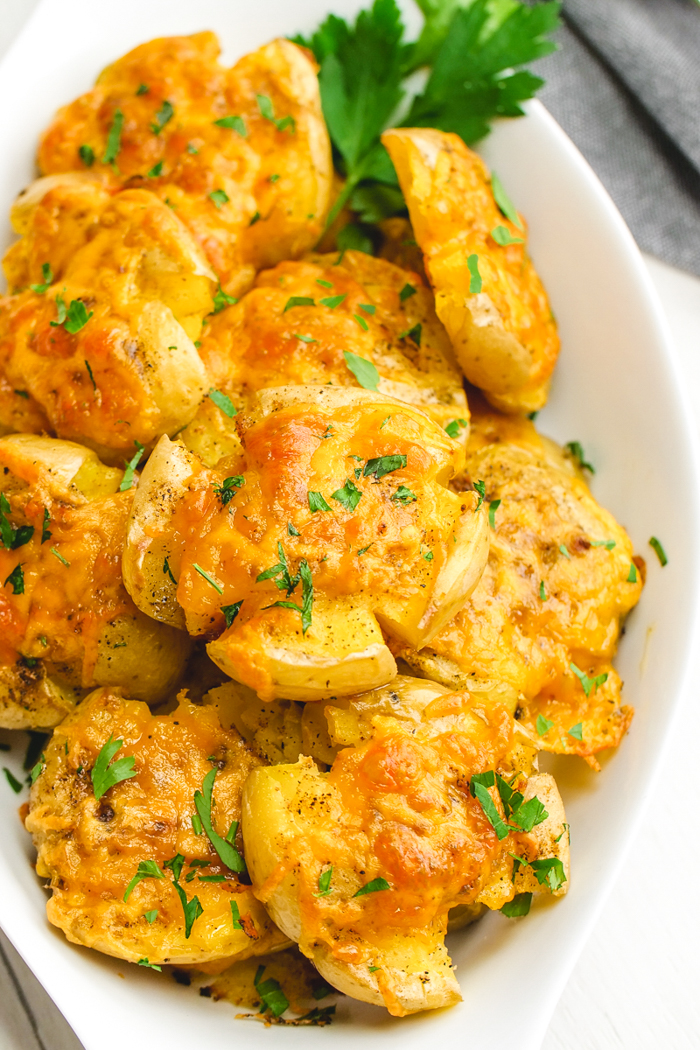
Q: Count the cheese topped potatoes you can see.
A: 9